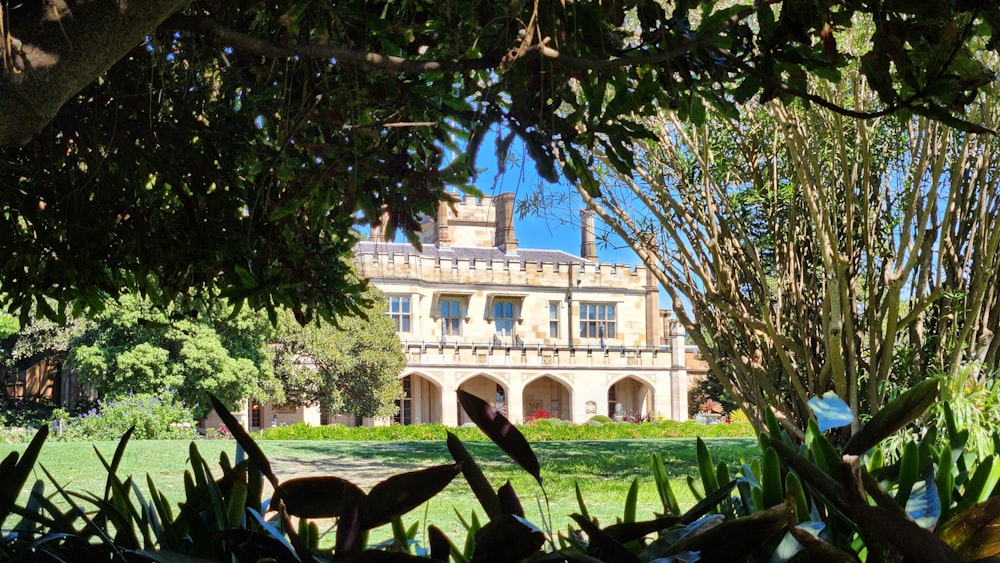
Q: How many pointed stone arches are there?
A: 4